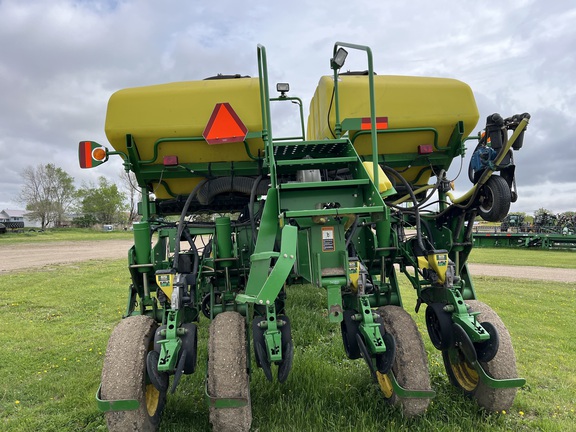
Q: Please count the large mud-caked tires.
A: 4